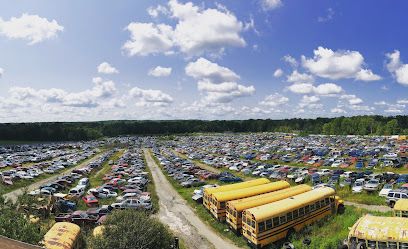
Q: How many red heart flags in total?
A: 0